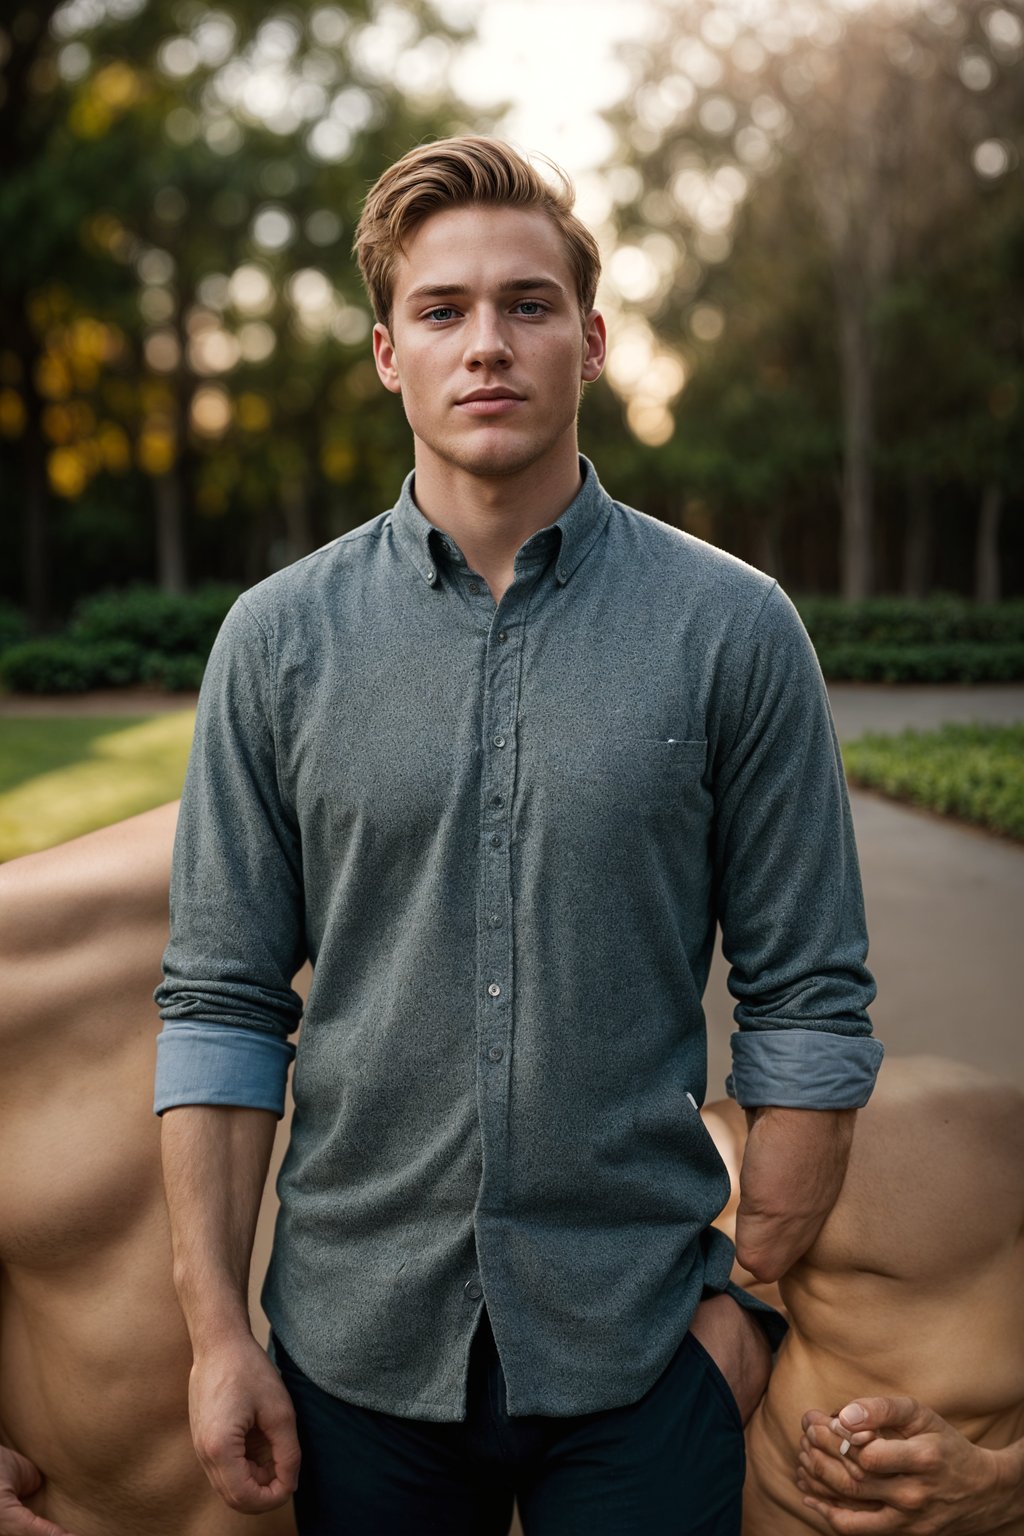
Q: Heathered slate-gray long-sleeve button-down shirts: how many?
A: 1